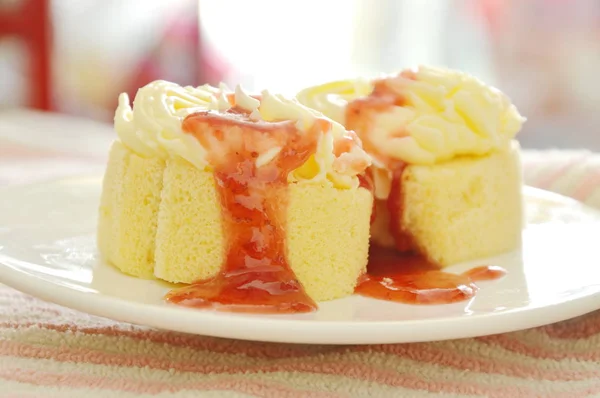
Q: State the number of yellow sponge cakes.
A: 2